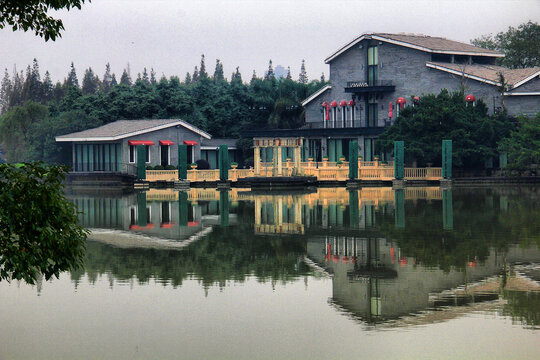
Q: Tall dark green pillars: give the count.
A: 6